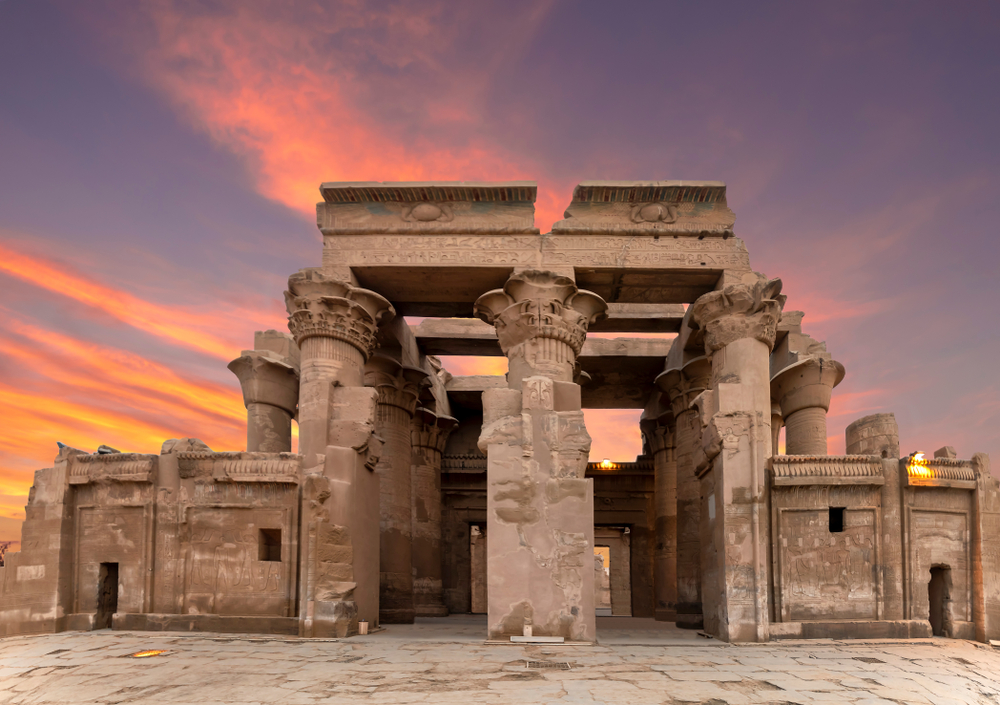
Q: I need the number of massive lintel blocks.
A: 2